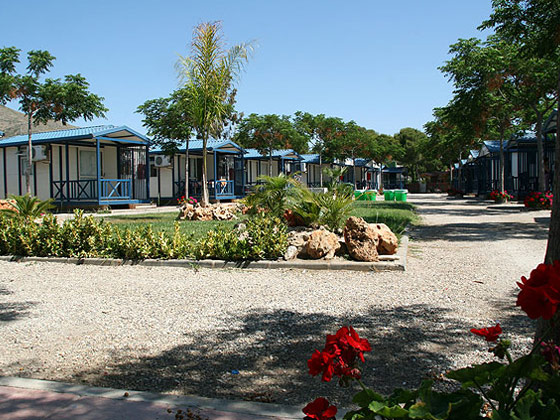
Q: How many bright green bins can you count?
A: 4